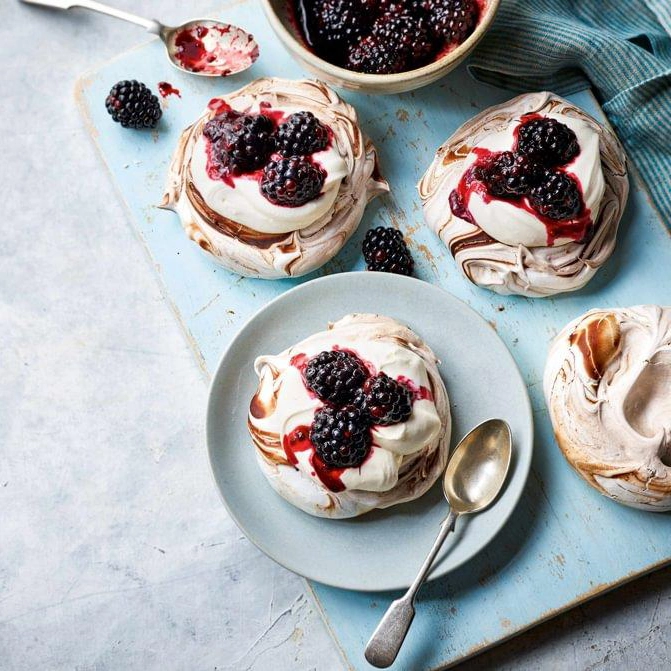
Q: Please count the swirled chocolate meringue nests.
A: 4